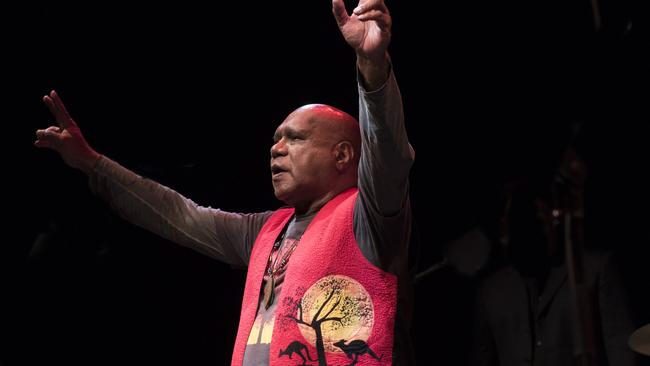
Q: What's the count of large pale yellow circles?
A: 1